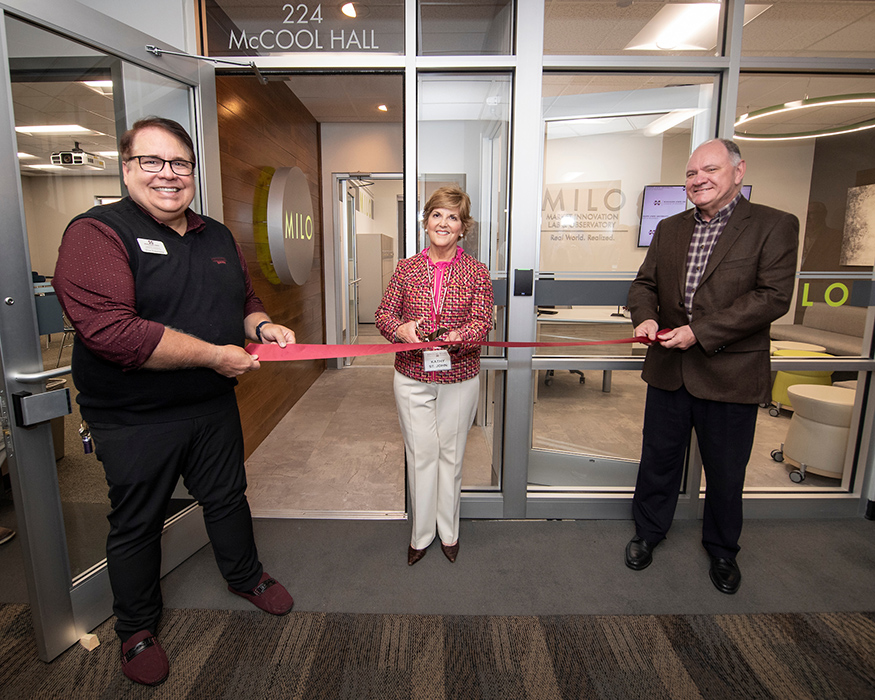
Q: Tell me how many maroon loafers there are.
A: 2